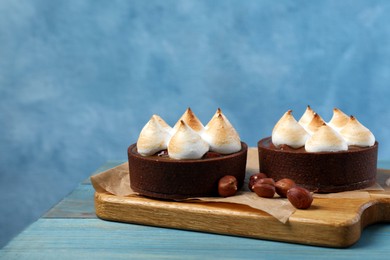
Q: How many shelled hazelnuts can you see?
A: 5